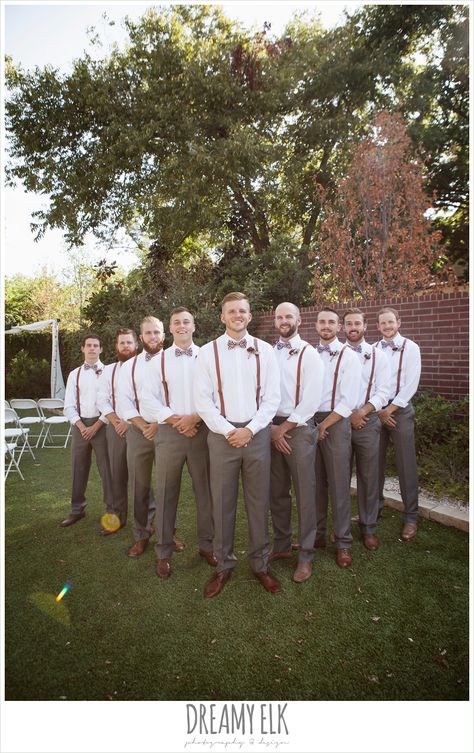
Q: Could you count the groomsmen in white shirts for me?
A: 9